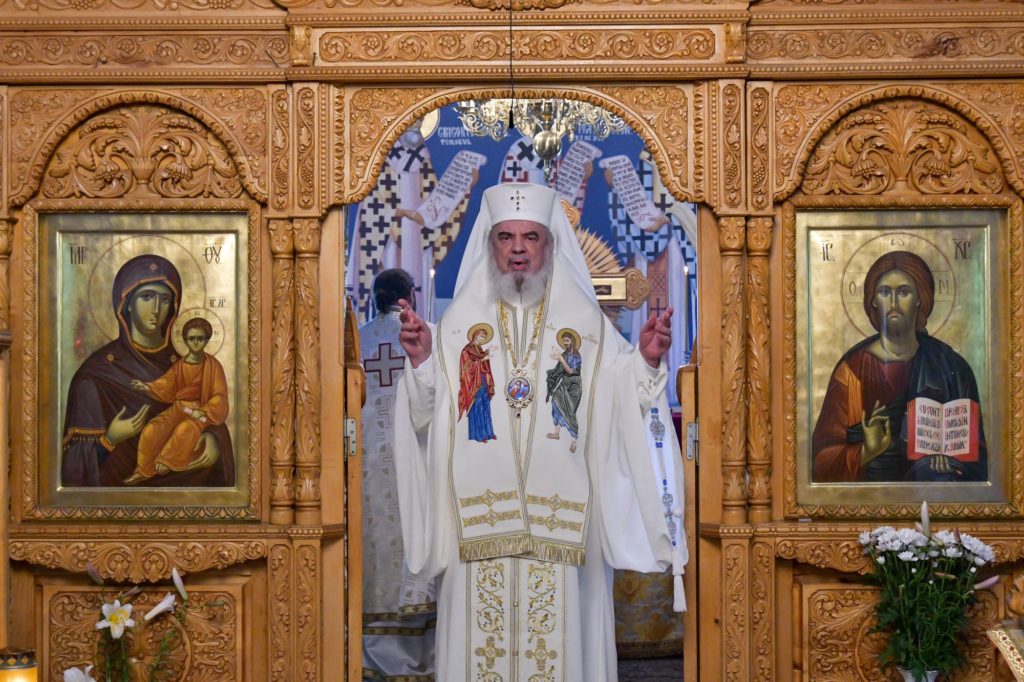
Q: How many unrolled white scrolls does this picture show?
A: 3